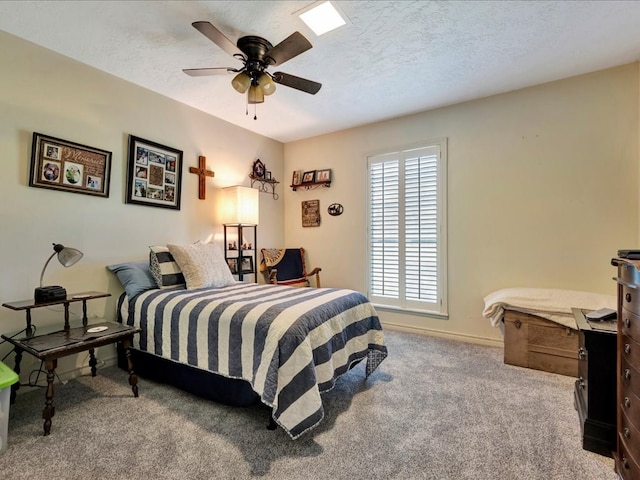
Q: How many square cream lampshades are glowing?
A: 1